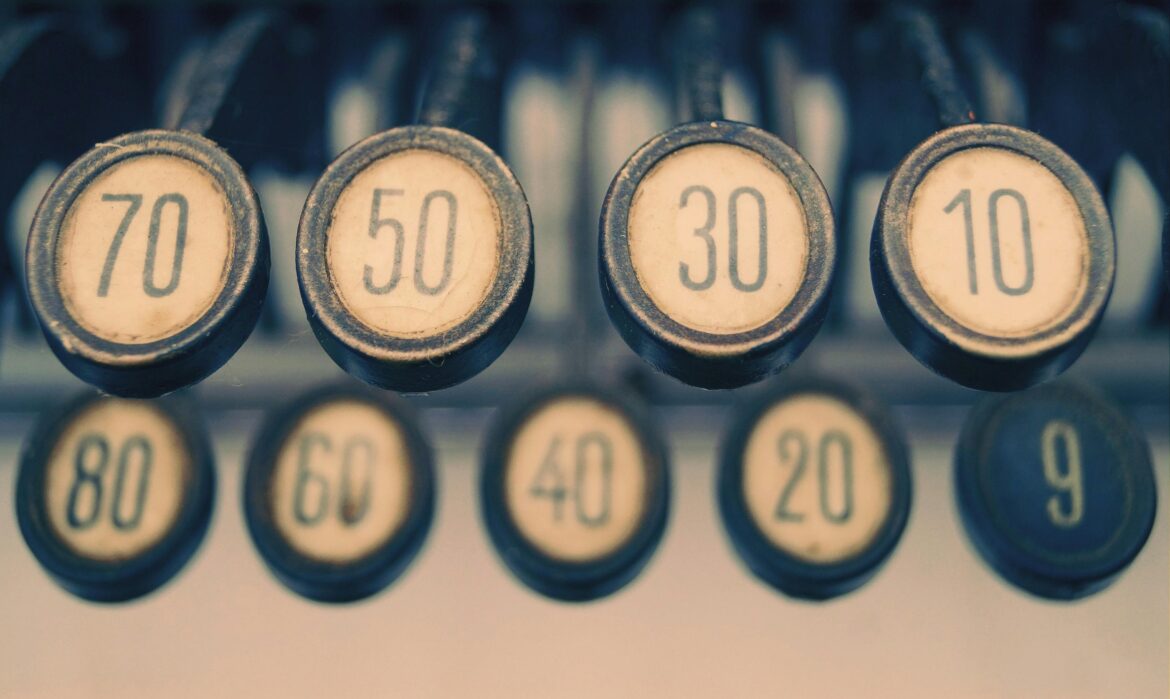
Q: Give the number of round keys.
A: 9